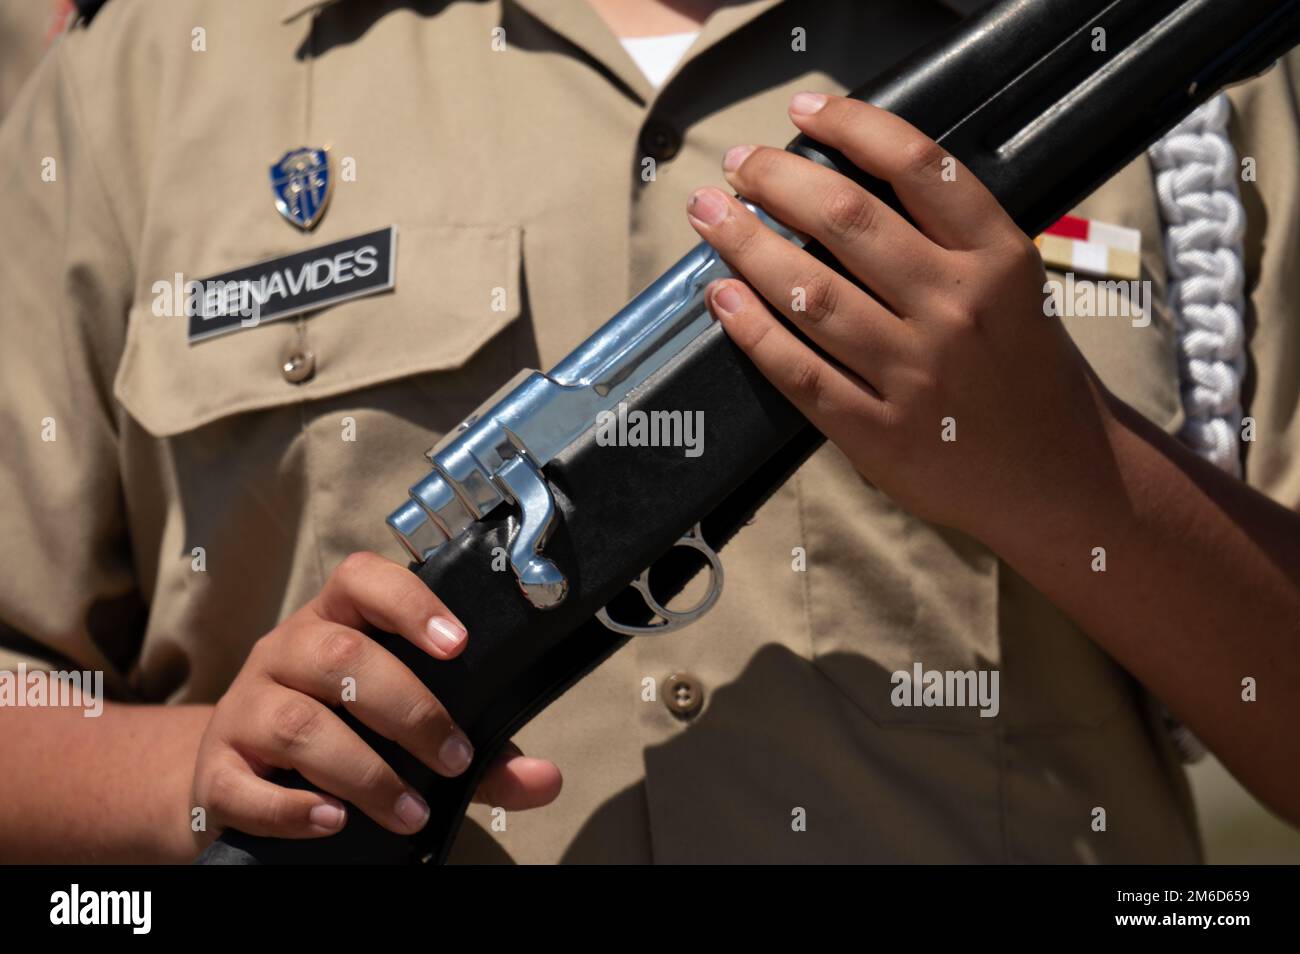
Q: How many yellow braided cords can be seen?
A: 0